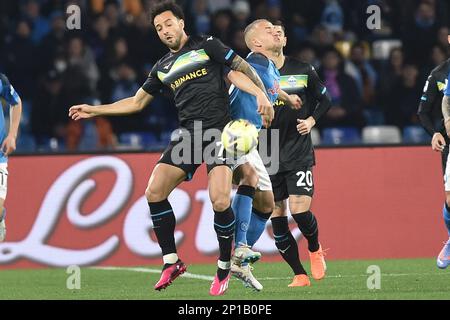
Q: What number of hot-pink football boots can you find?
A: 2